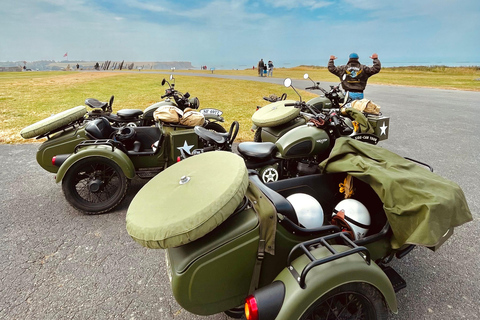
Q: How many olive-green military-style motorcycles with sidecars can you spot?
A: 3